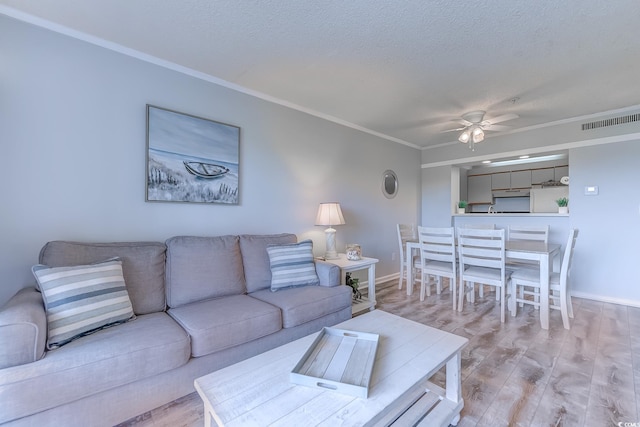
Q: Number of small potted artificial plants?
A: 2